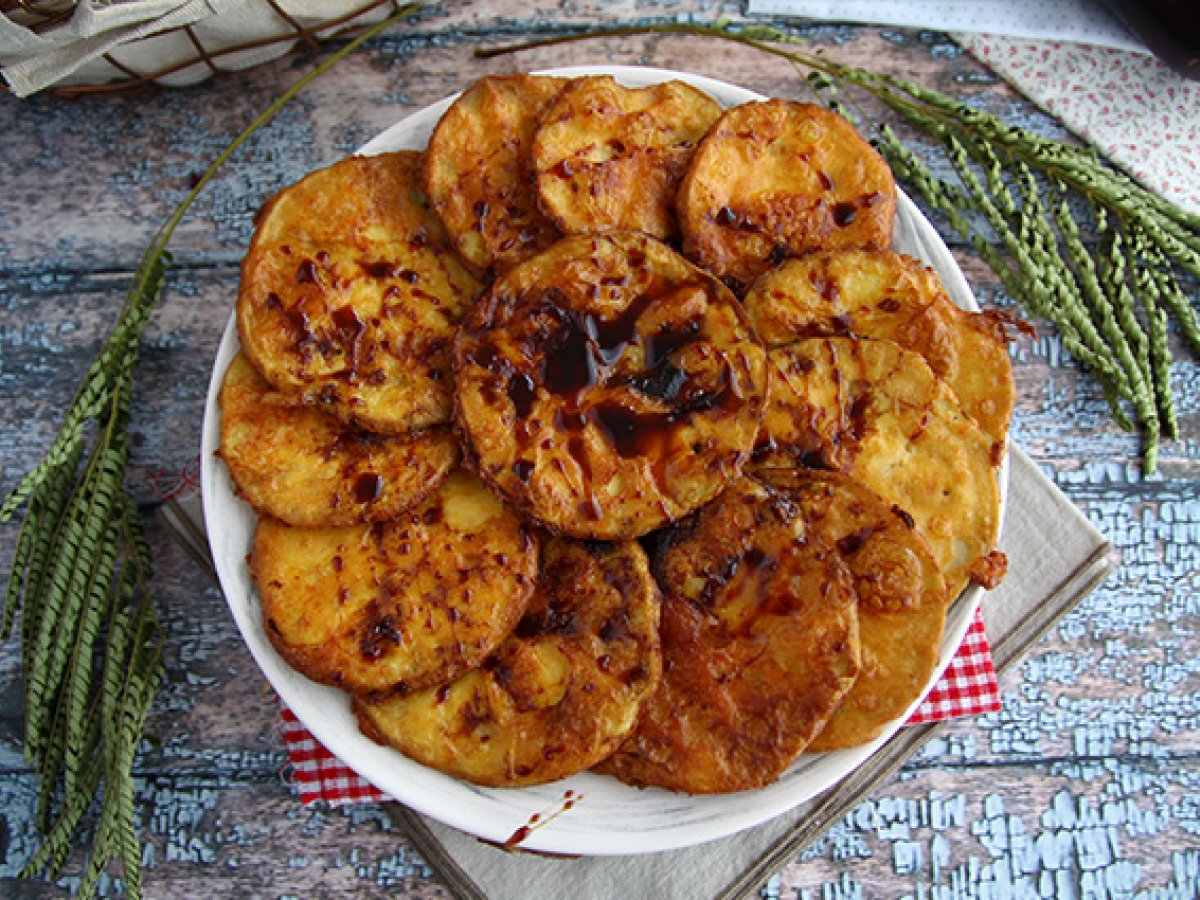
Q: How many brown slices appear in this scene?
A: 13